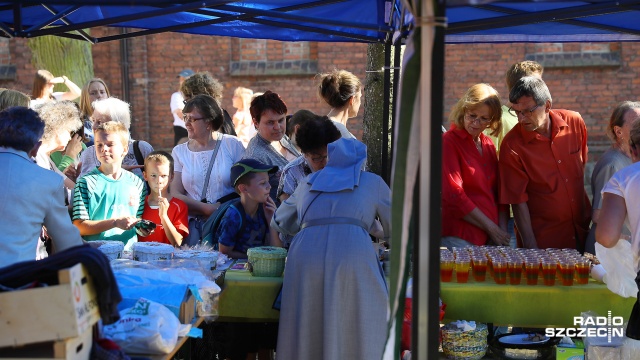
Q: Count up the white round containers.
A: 3